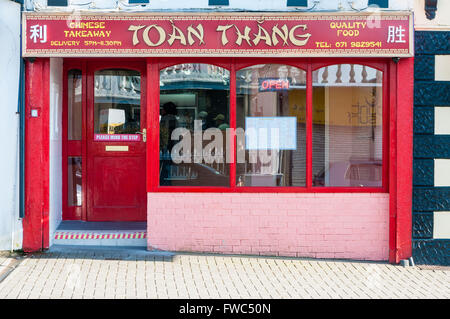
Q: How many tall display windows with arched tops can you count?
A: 3